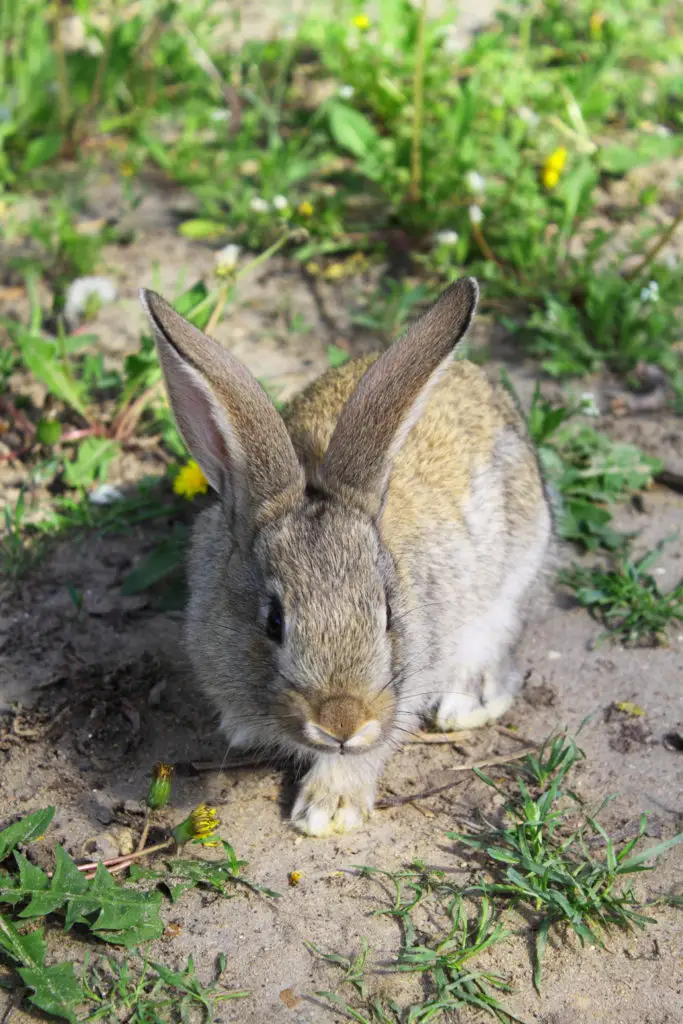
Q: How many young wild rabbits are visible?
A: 1